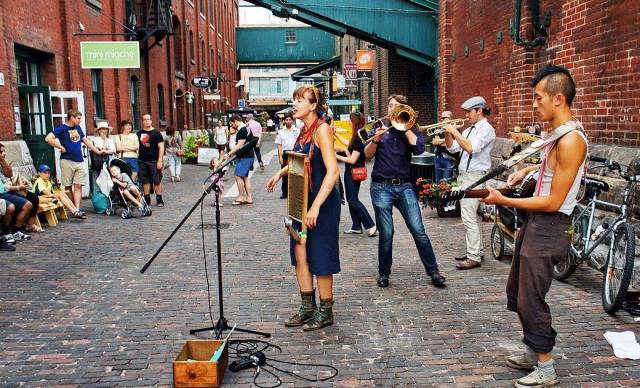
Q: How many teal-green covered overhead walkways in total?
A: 2